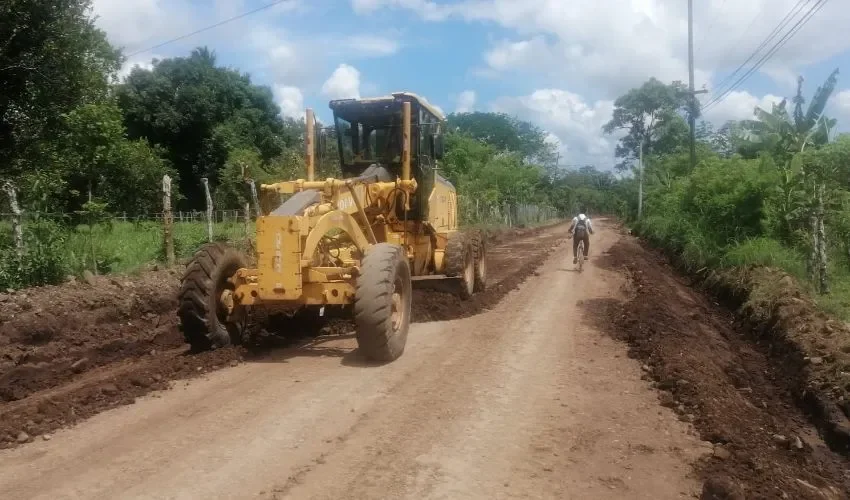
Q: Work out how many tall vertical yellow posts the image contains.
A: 2